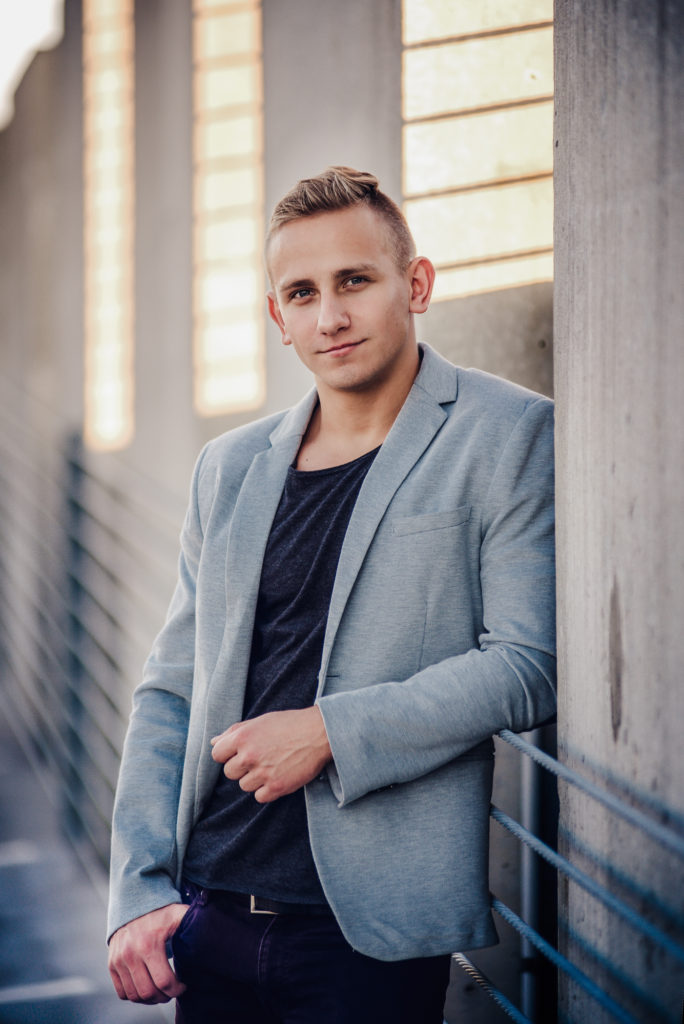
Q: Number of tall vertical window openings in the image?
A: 3